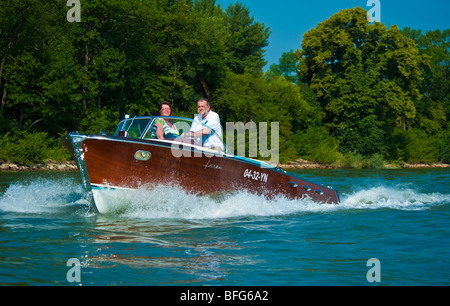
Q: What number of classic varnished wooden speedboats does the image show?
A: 1